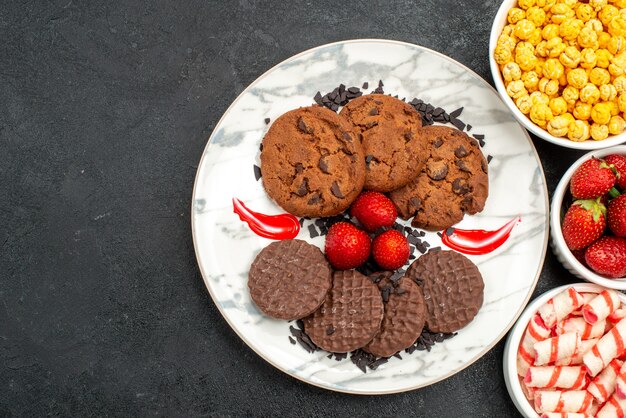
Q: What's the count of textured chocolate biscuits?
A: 4